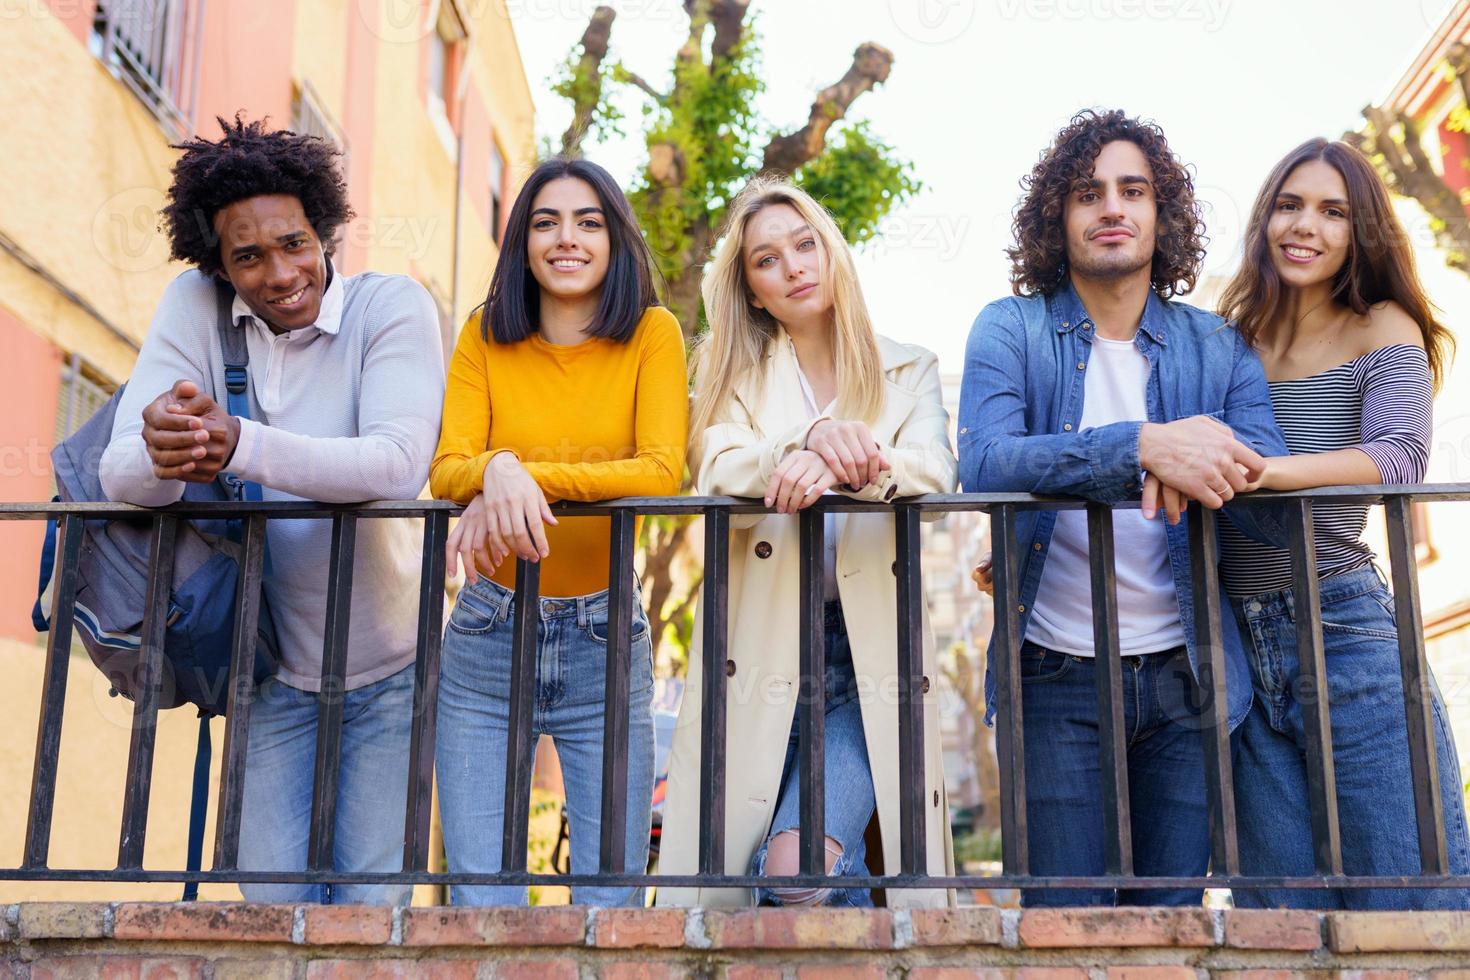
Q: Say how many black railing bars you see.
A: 15